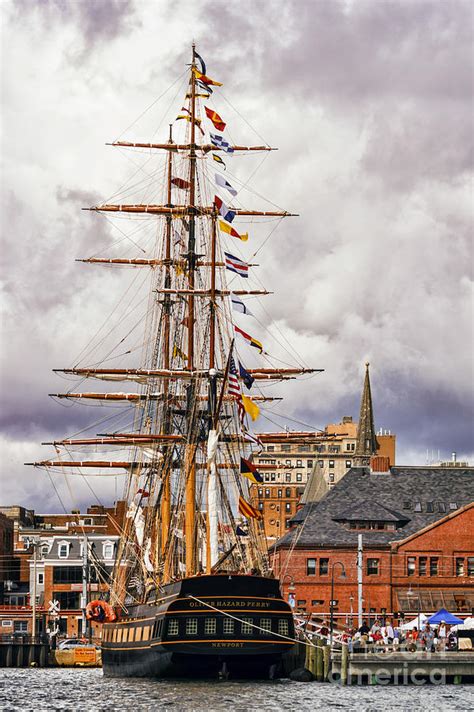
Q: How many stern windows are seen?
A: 7